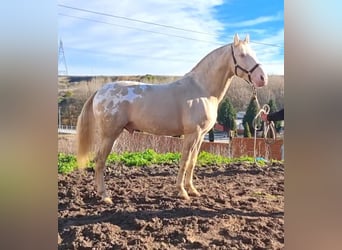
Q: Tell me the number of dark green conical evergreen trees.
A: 3